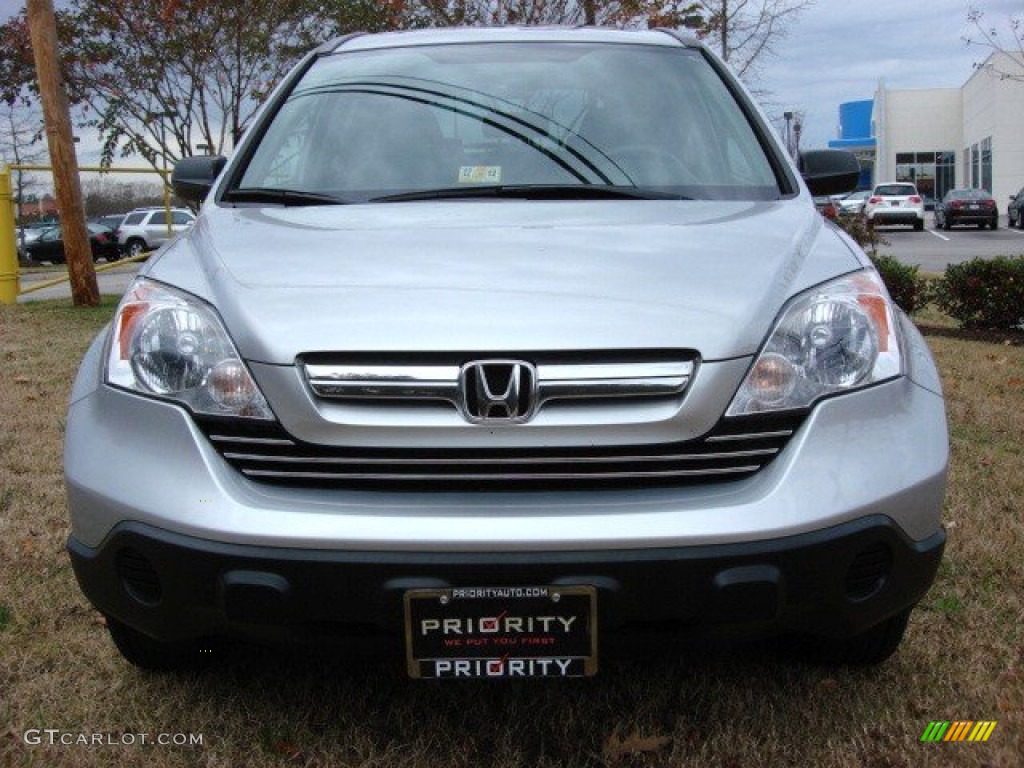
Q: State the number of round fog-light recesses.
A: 2